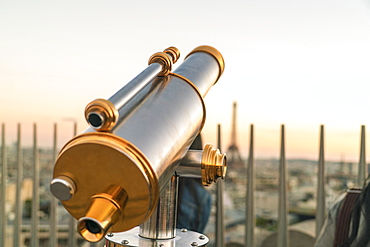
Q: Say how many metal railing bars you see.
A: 10